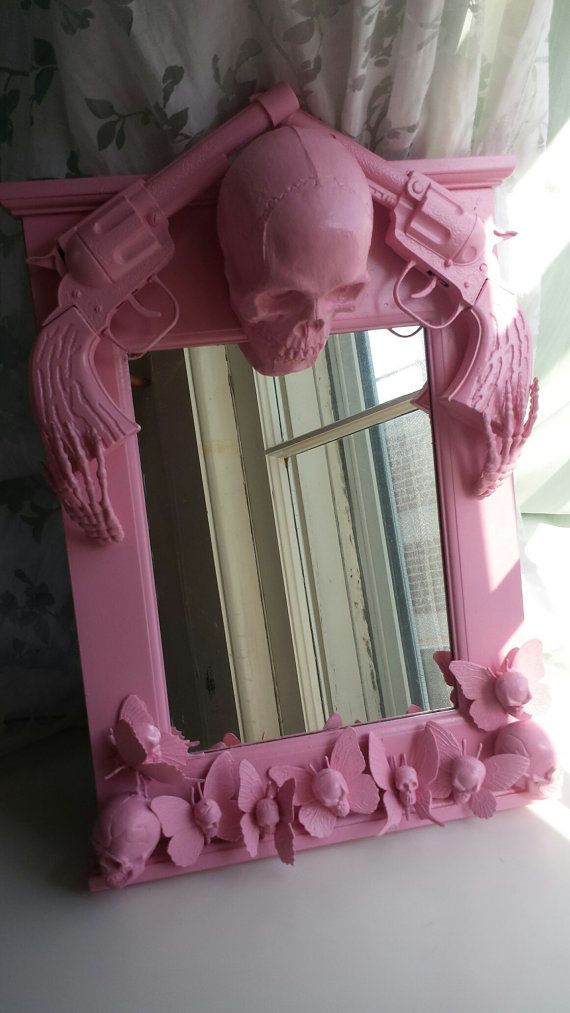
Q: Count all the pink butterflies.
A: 7